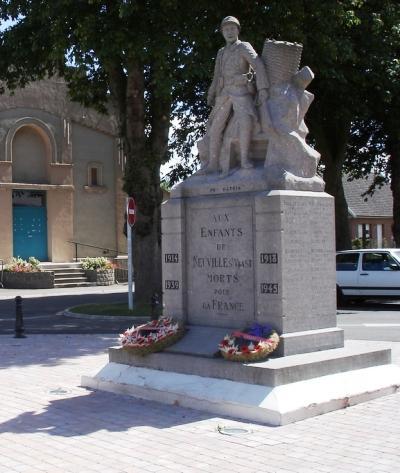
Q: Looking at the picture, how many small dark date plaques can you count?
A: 4